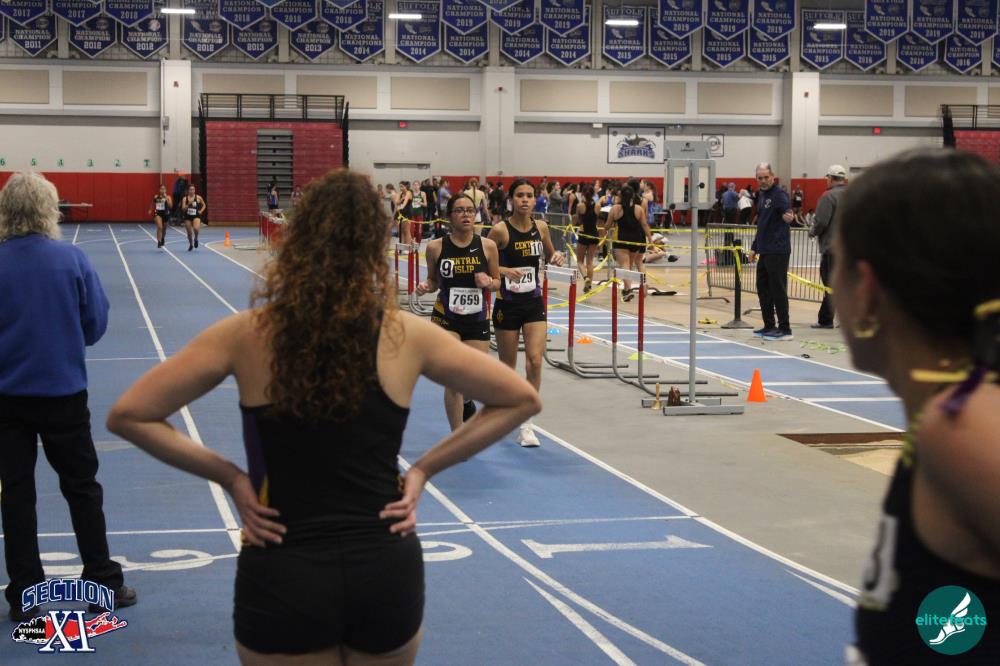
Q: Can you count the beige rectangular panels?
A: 11